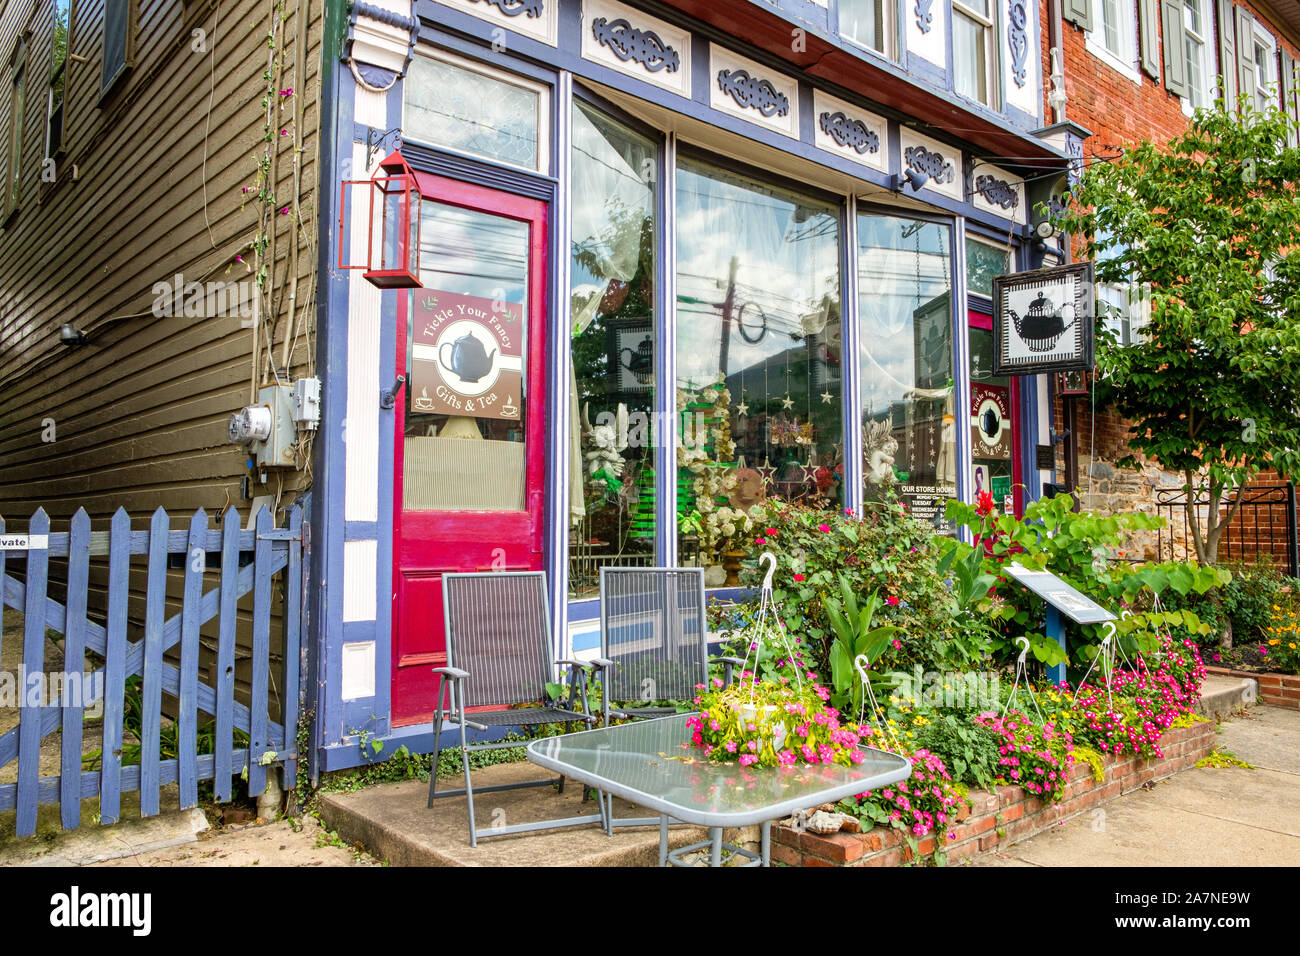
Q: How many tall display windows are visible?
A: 3